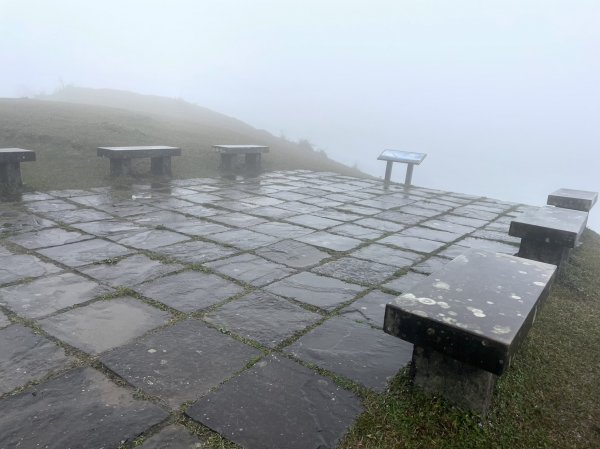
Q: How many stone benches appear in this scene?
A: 6